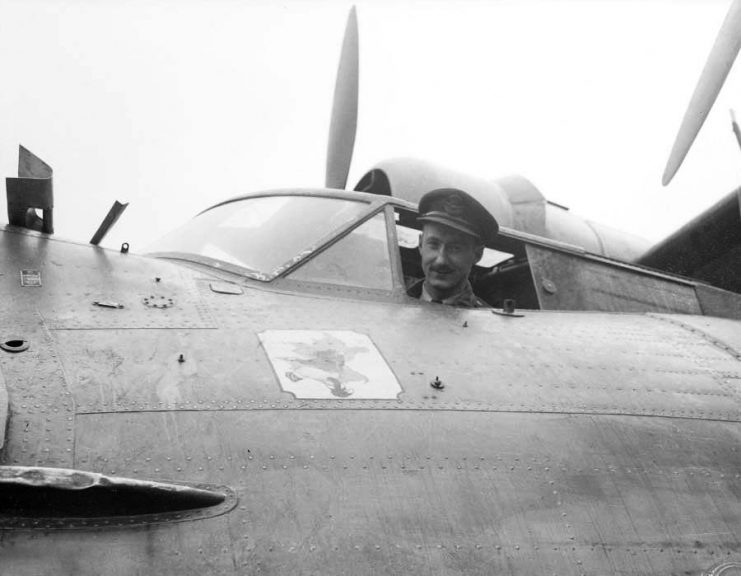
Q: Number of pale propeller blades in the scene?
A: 2